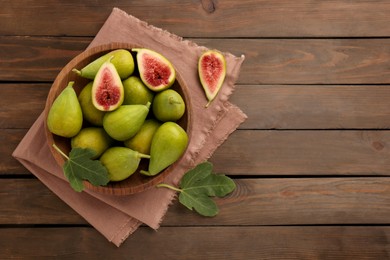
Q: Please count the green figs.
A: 10